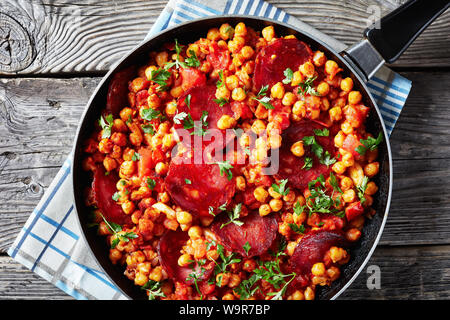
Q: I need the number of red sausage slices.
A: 9